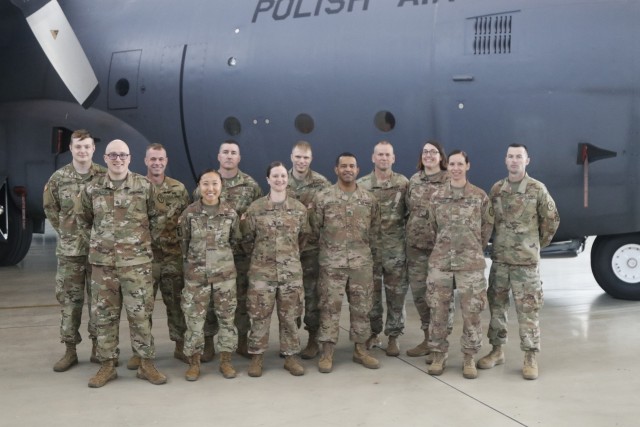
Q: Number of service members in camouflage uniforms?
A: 12